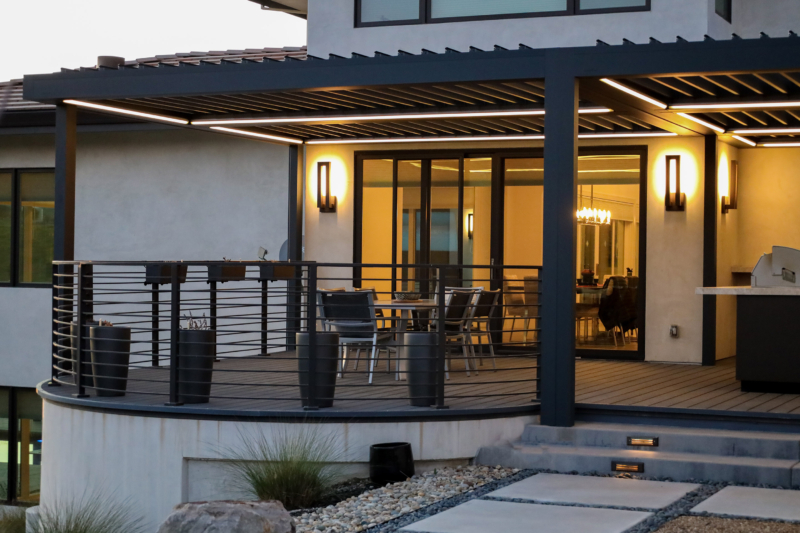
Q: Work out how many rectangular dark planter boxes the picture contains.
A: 3